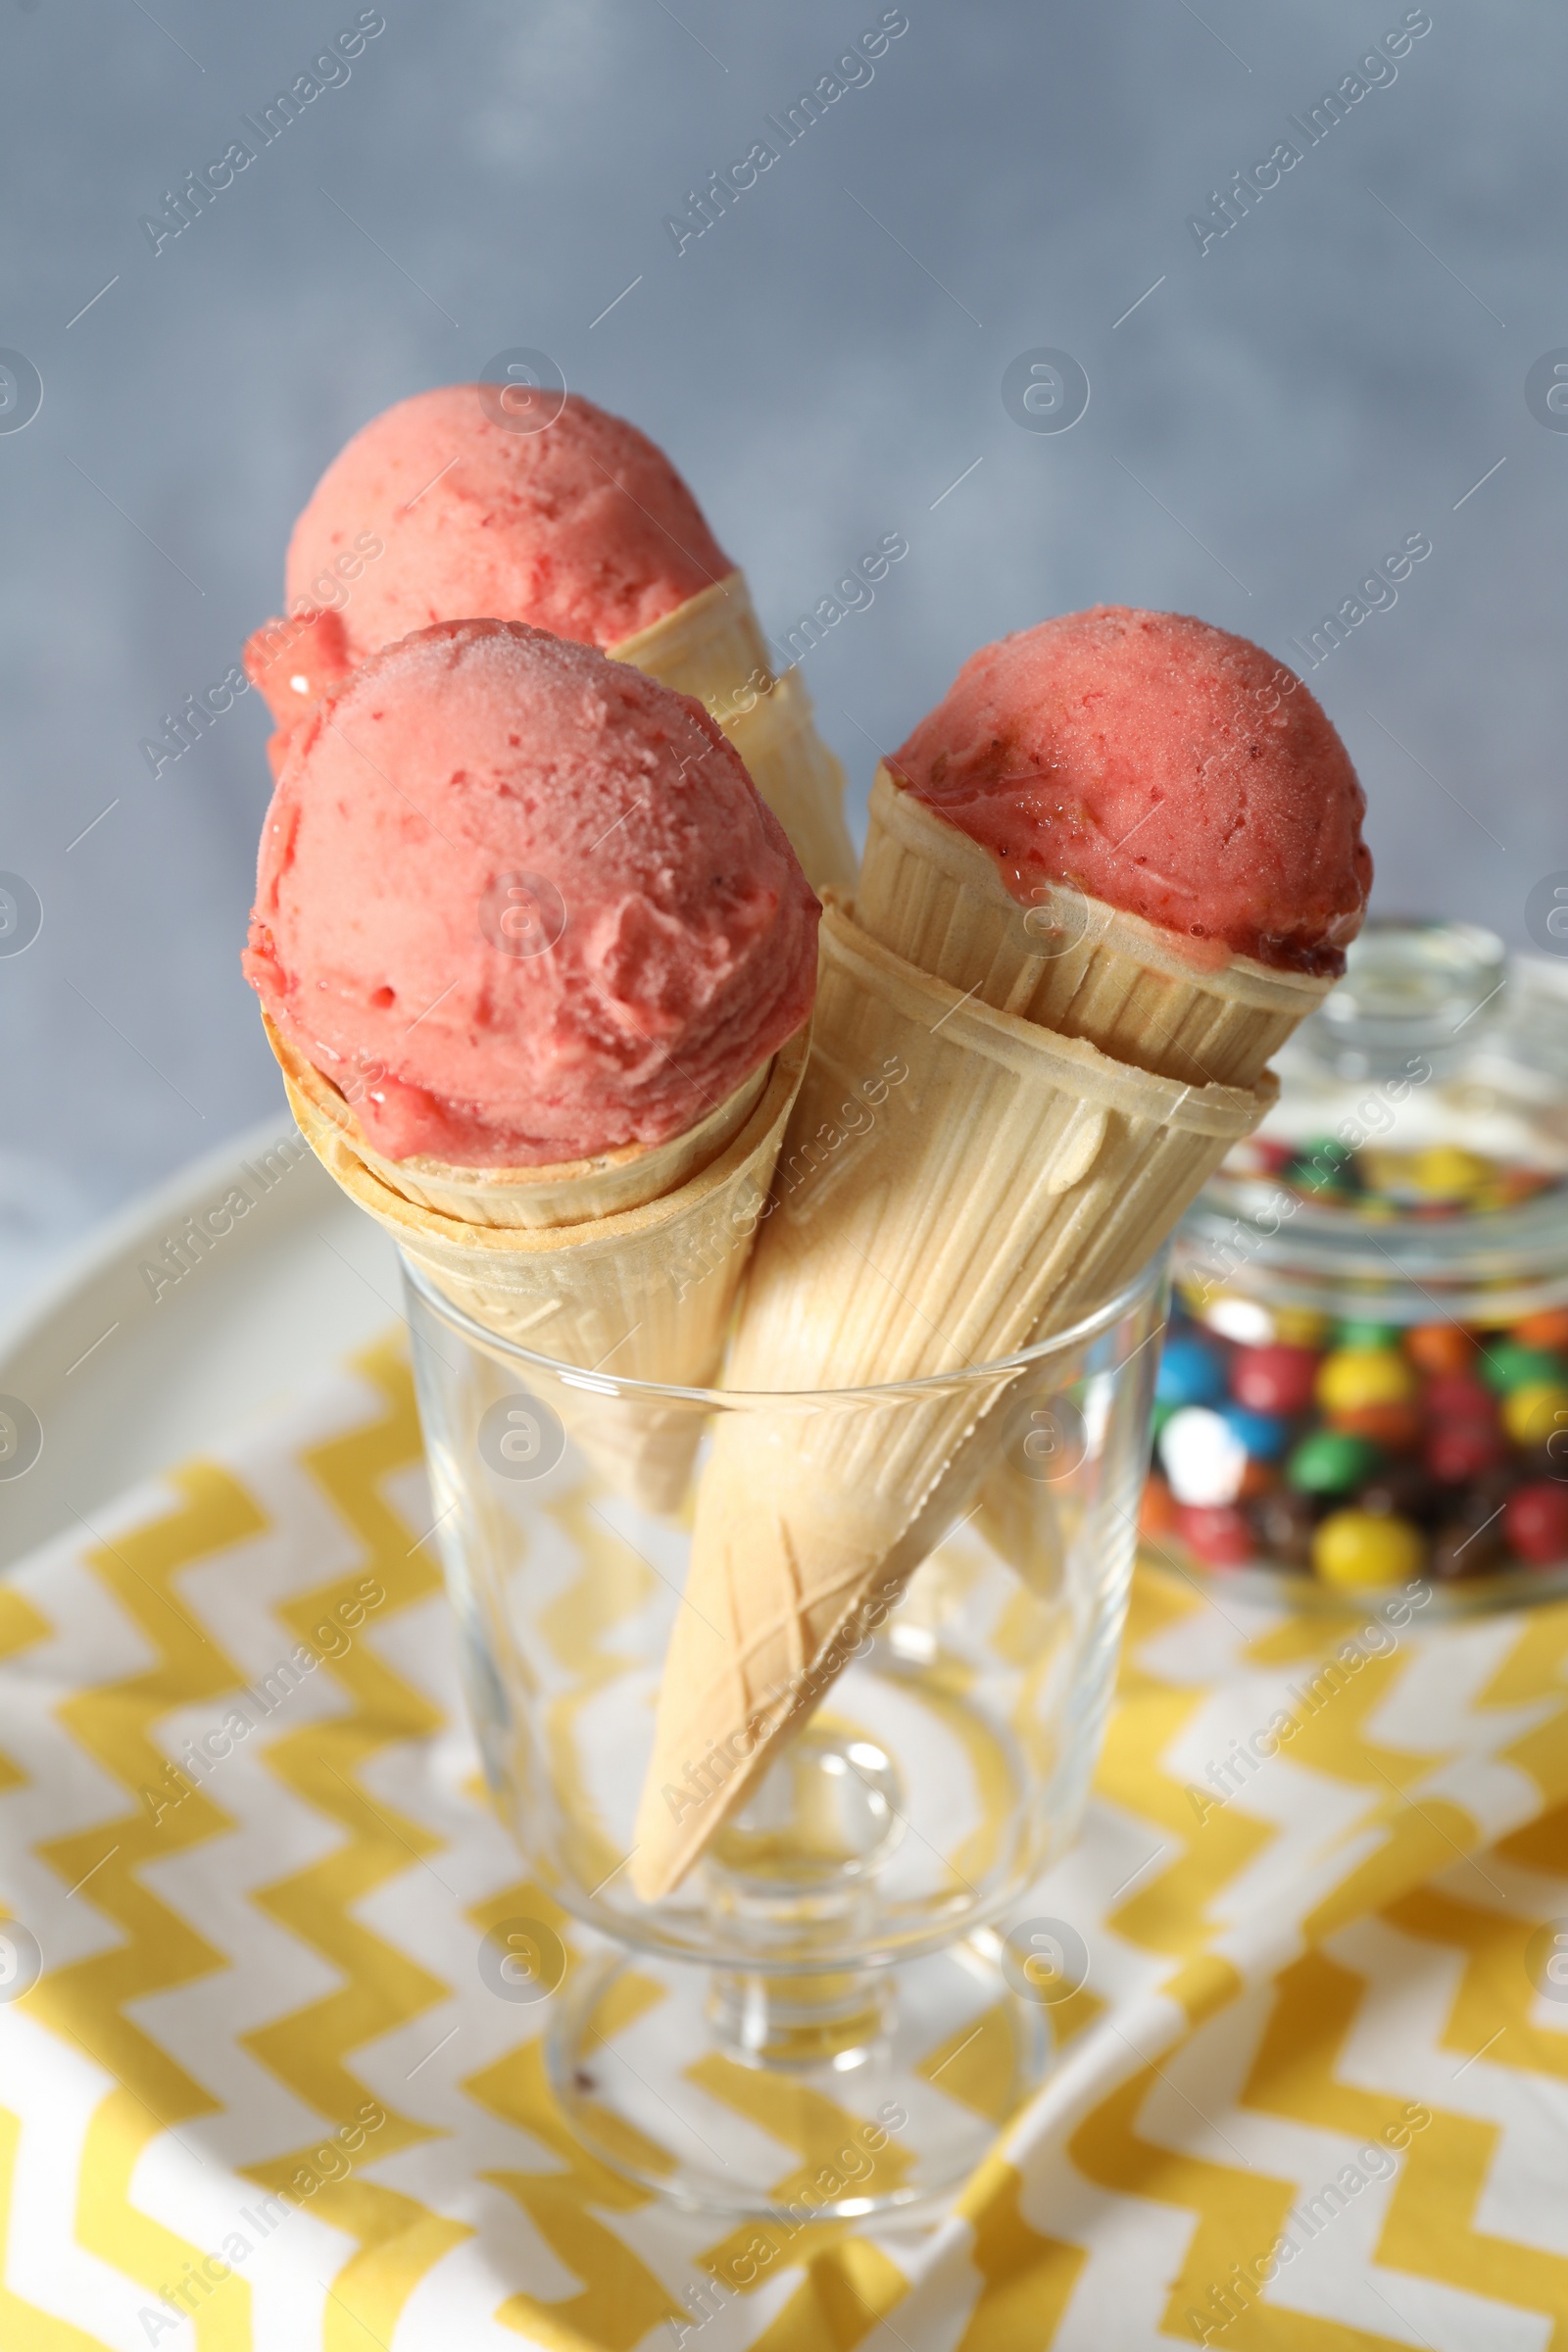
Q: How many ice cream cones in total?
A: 3